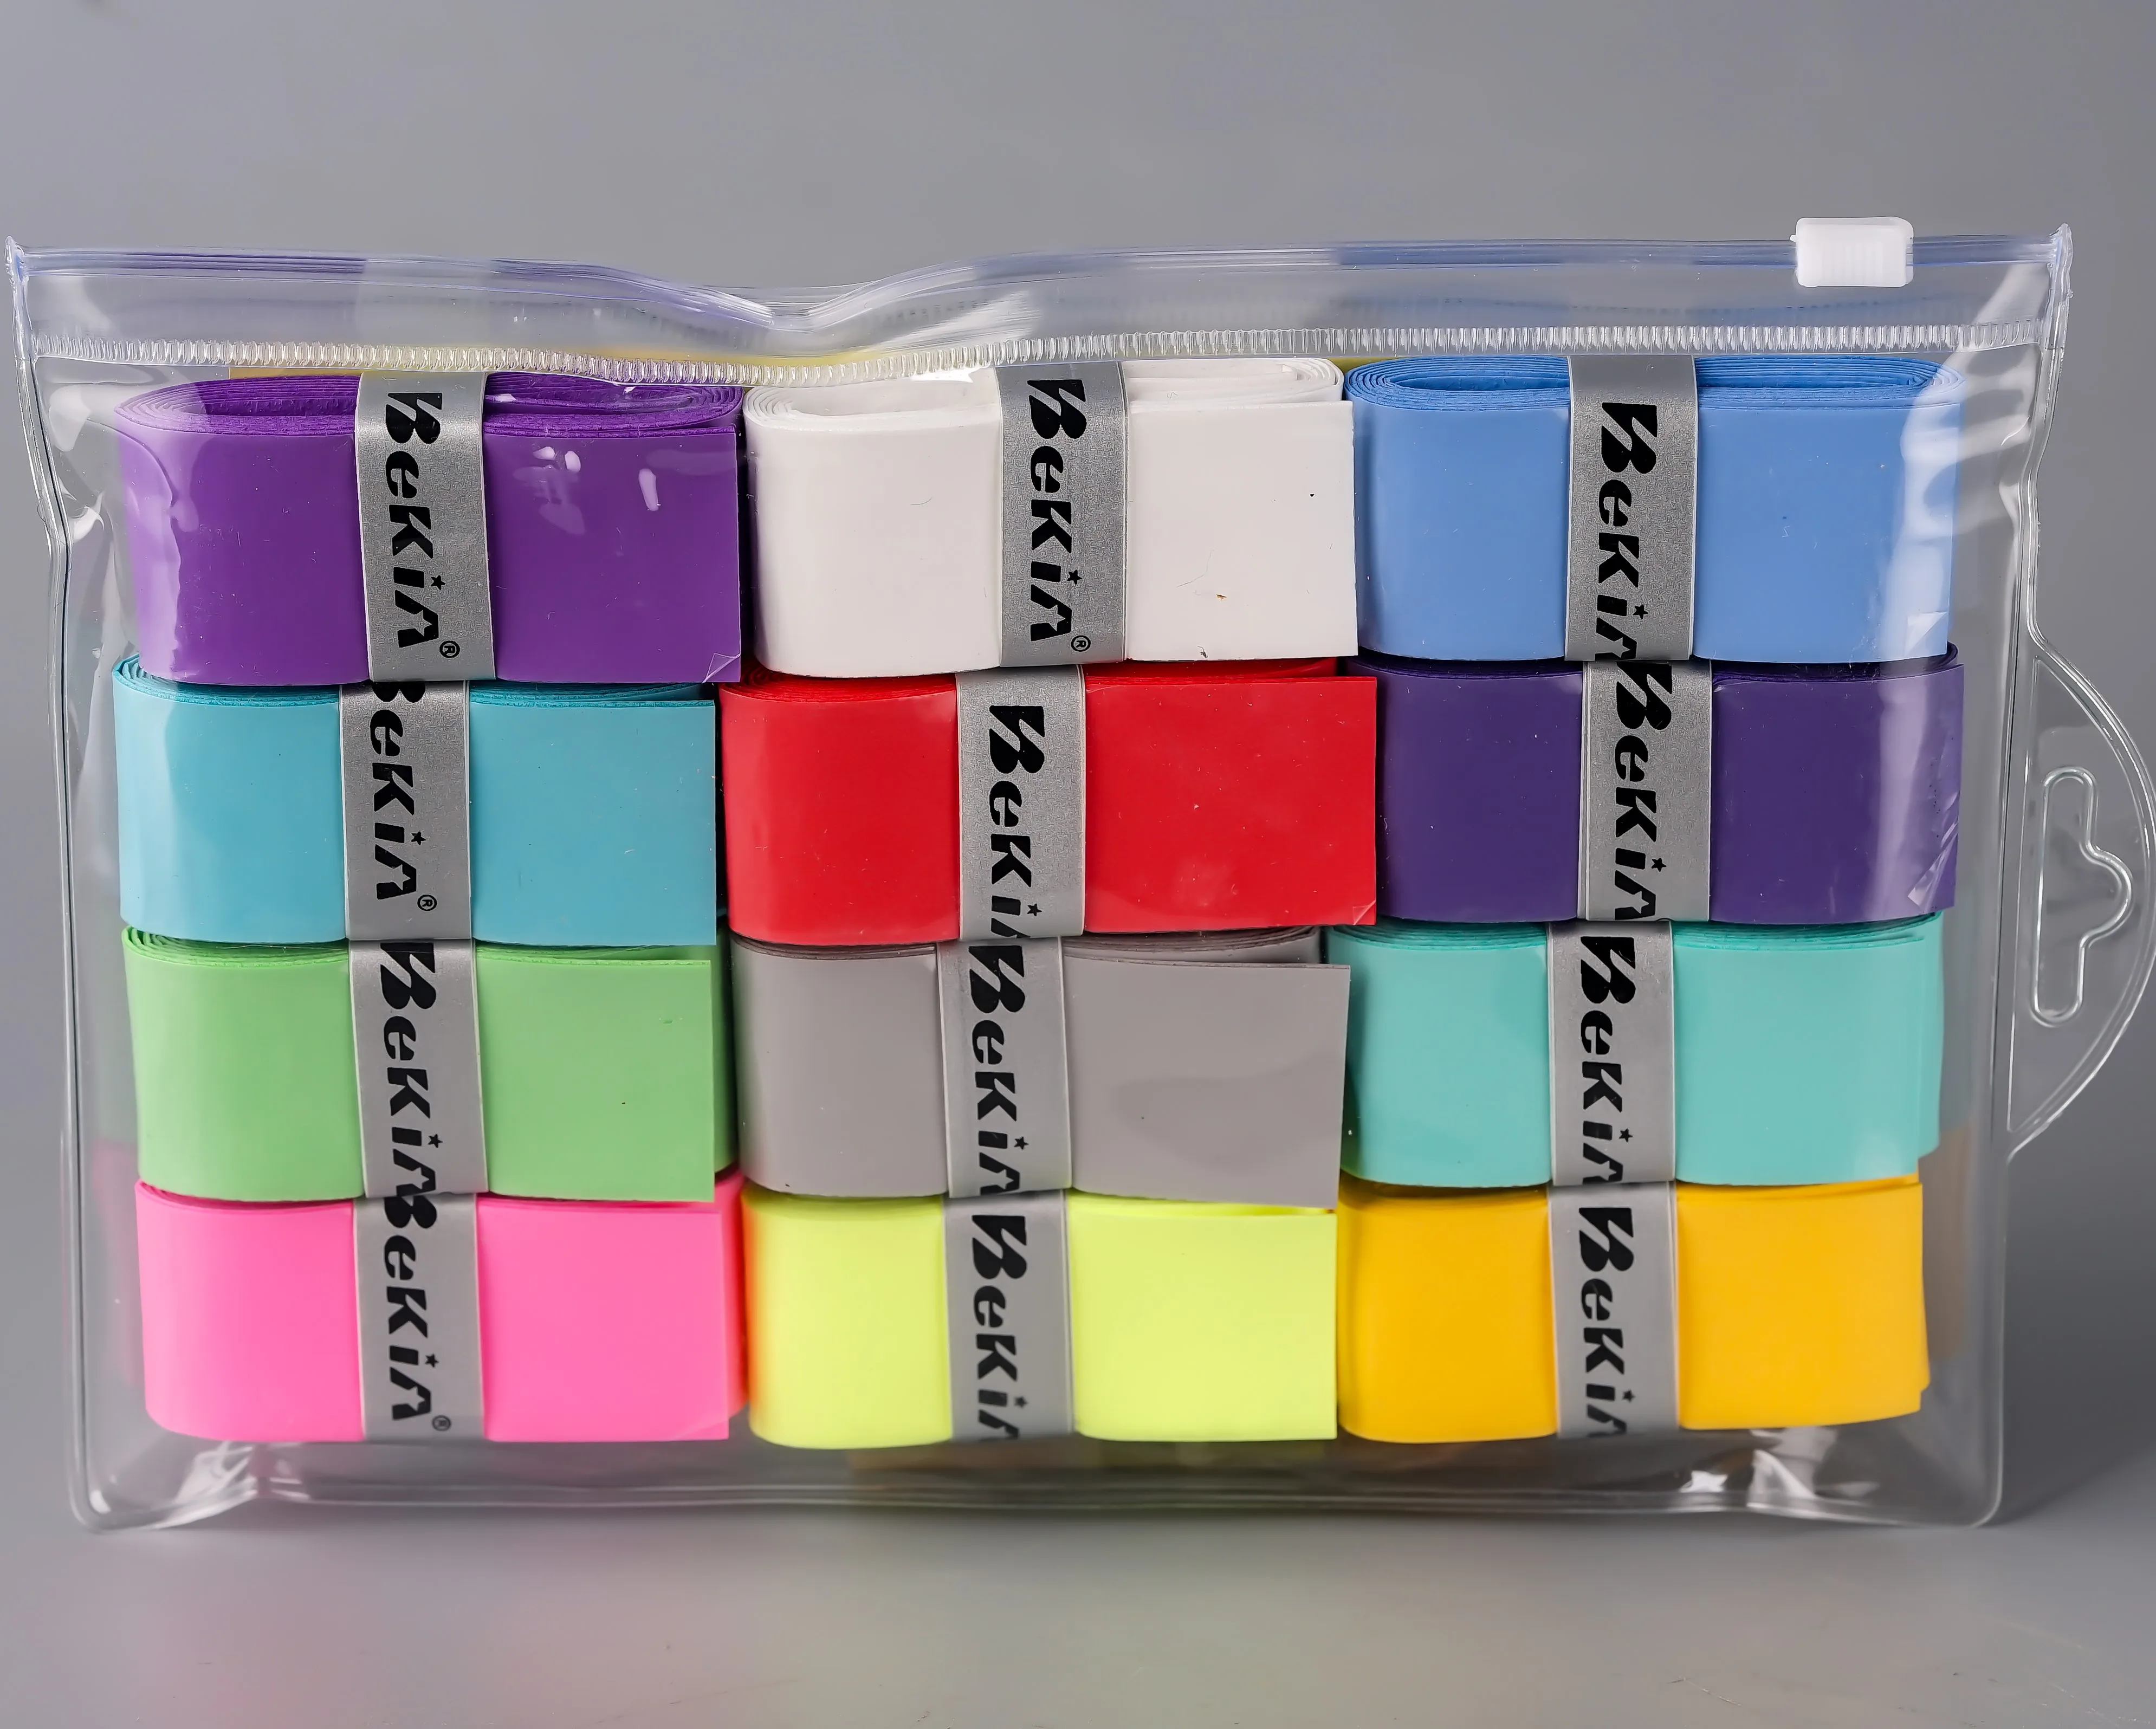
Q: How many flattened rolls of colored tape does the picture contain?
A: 12